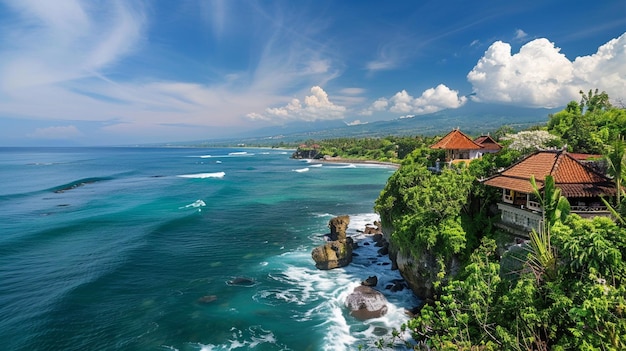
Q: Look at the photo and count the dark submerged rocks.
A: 2